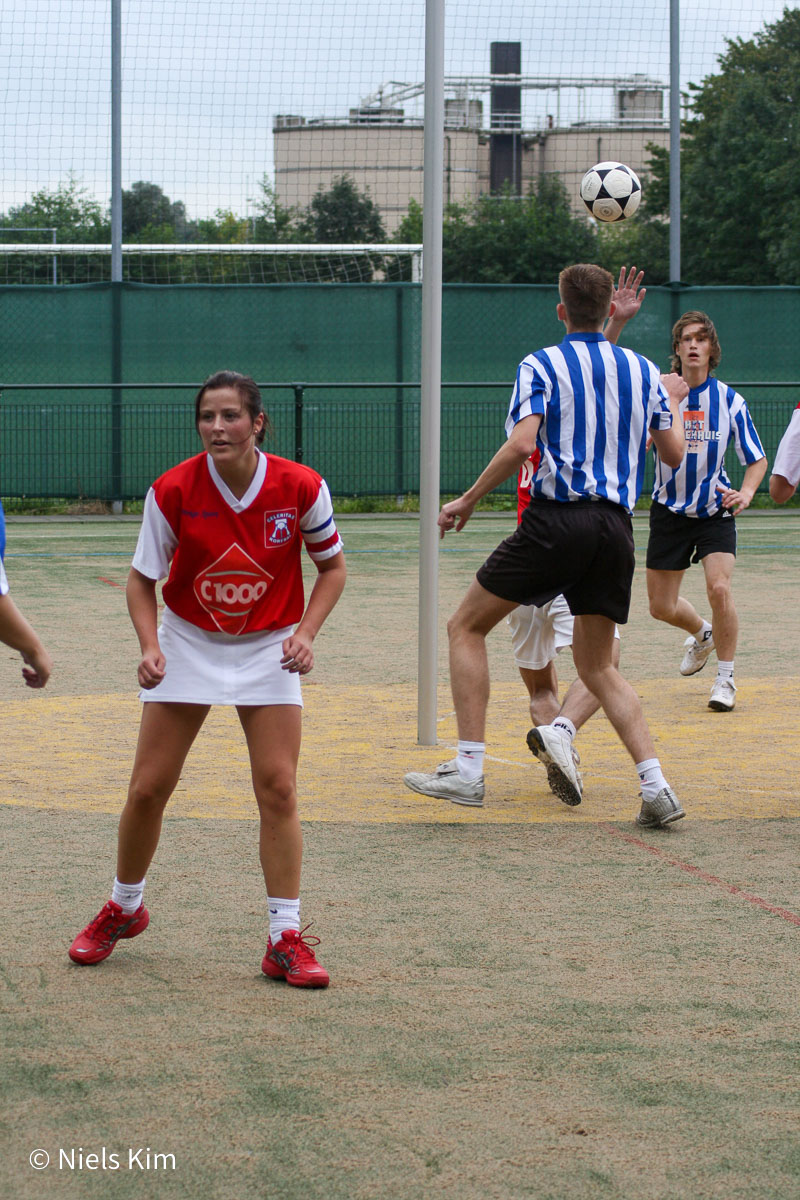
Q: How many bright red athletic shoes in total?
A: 2